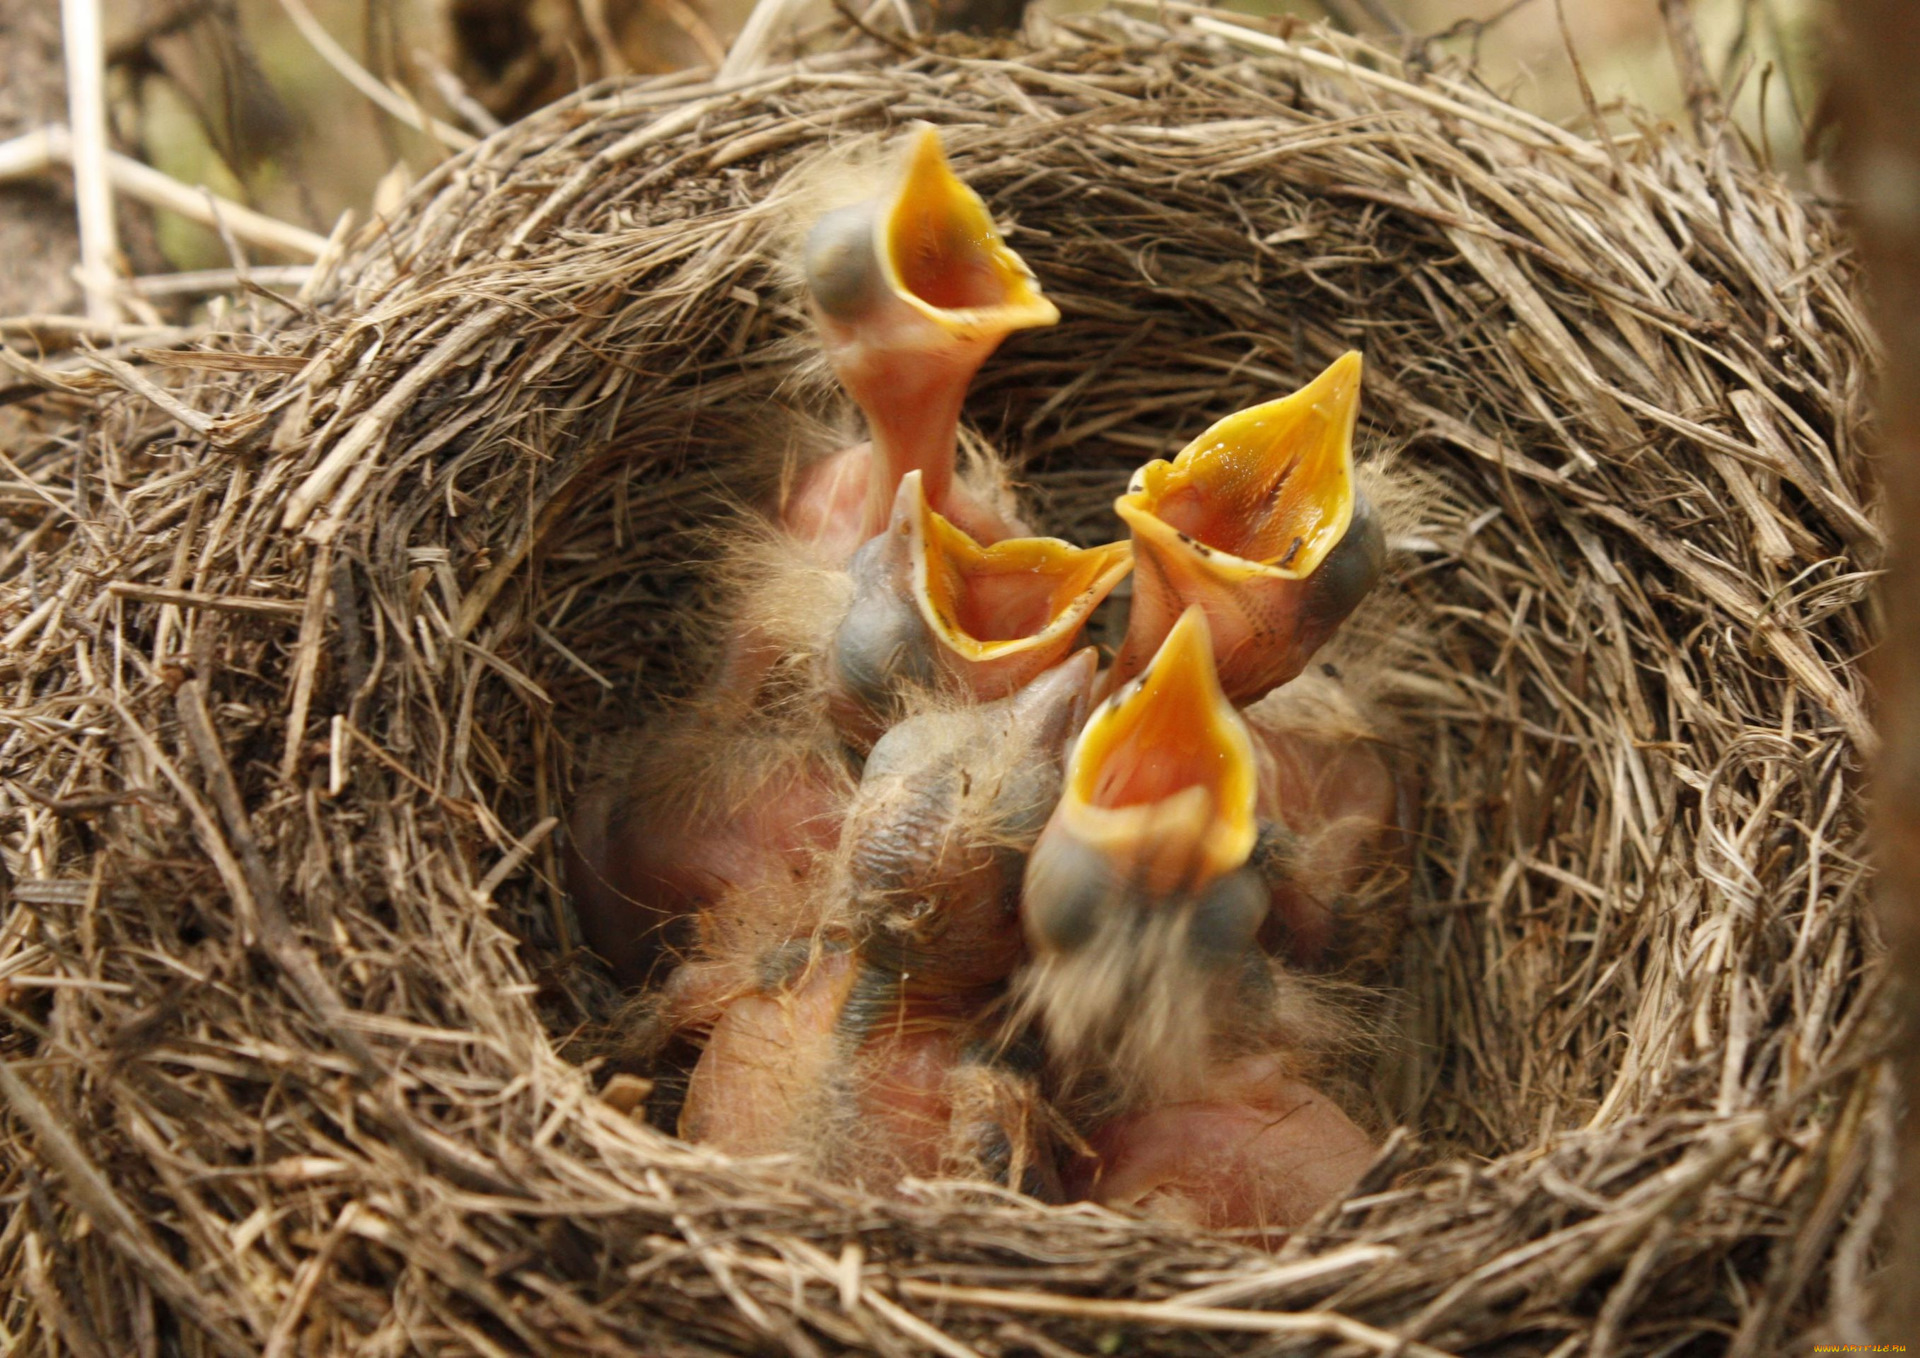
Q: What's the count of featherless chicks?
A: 5